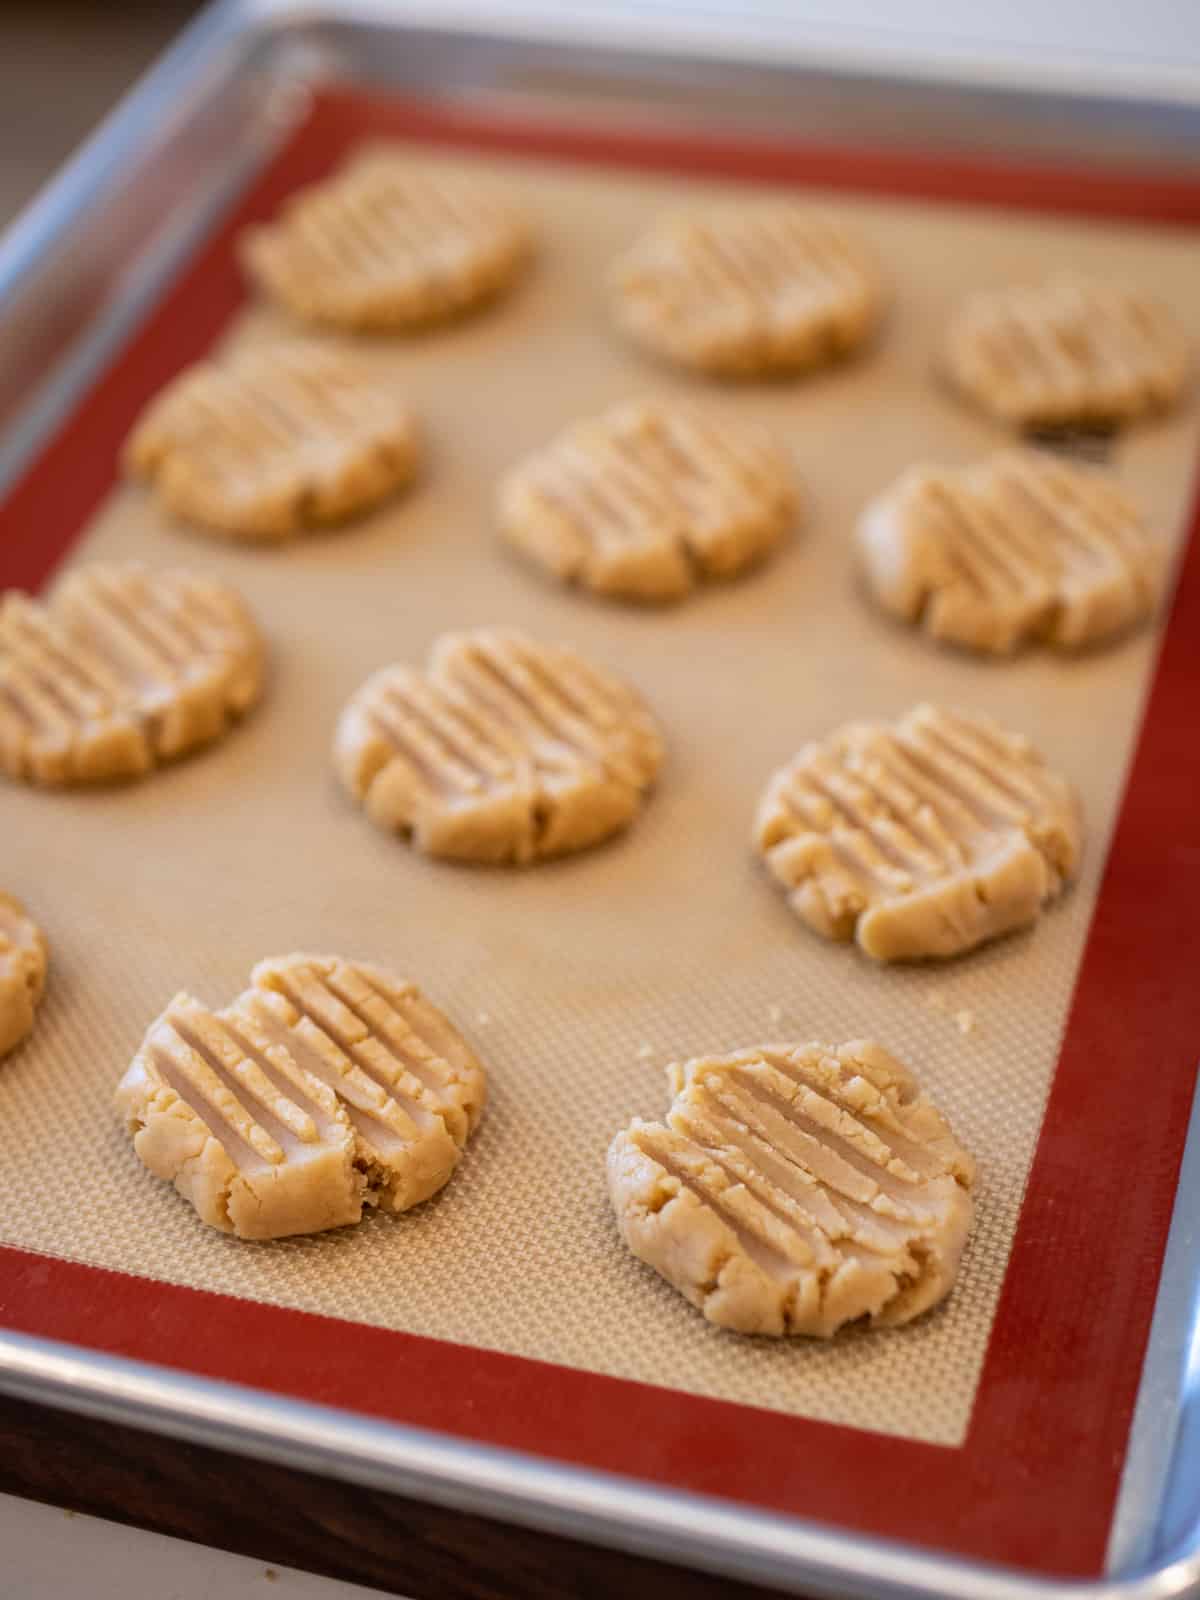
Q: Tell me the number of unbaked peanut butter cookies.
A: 12